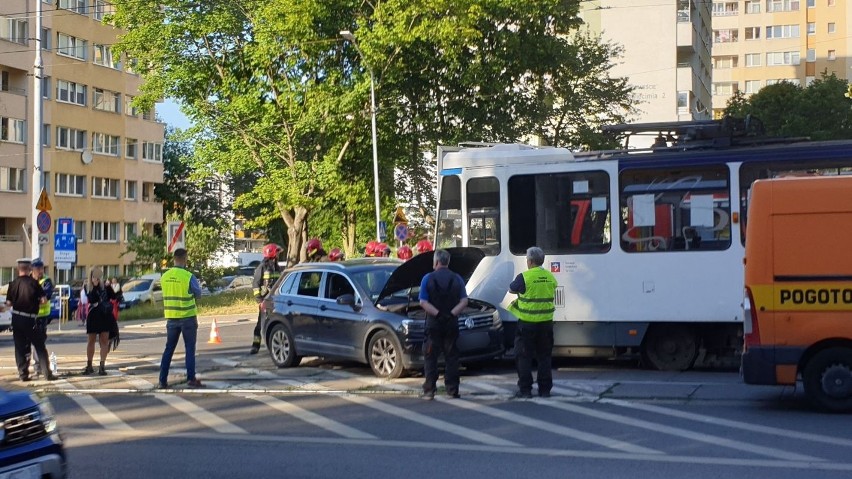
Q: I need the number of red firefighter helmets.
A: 7